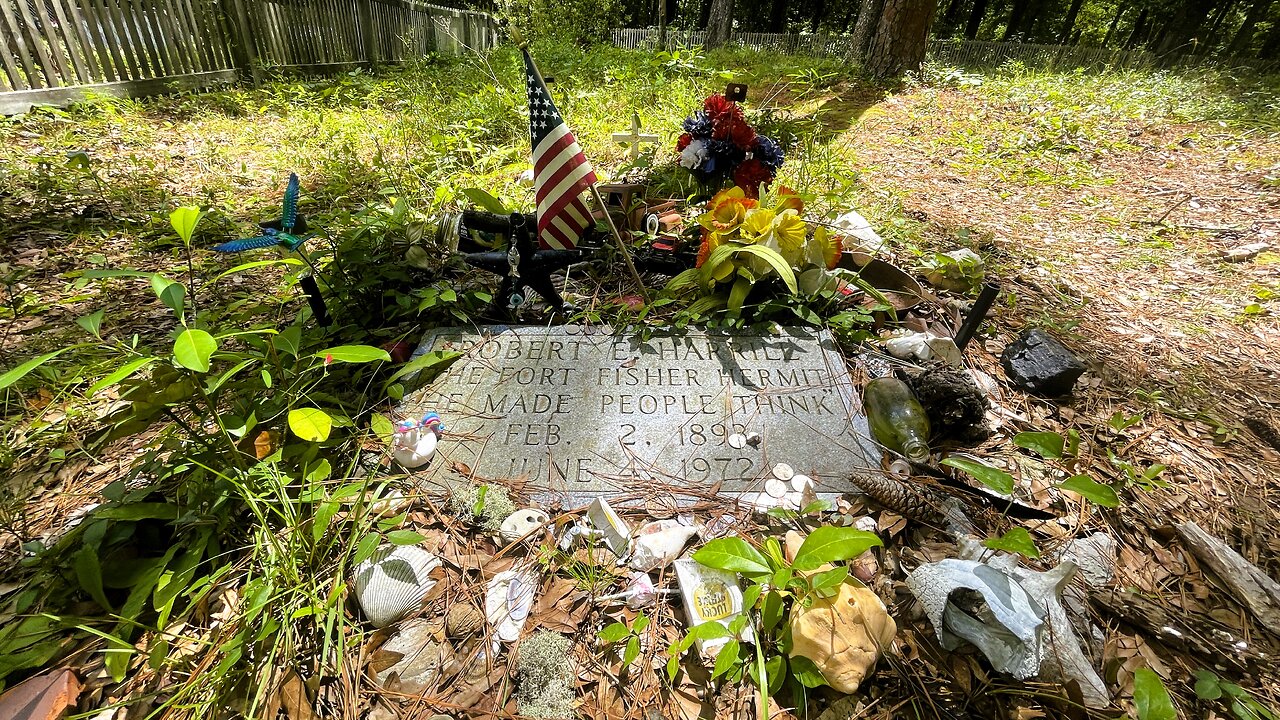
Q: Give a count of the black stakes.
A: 2